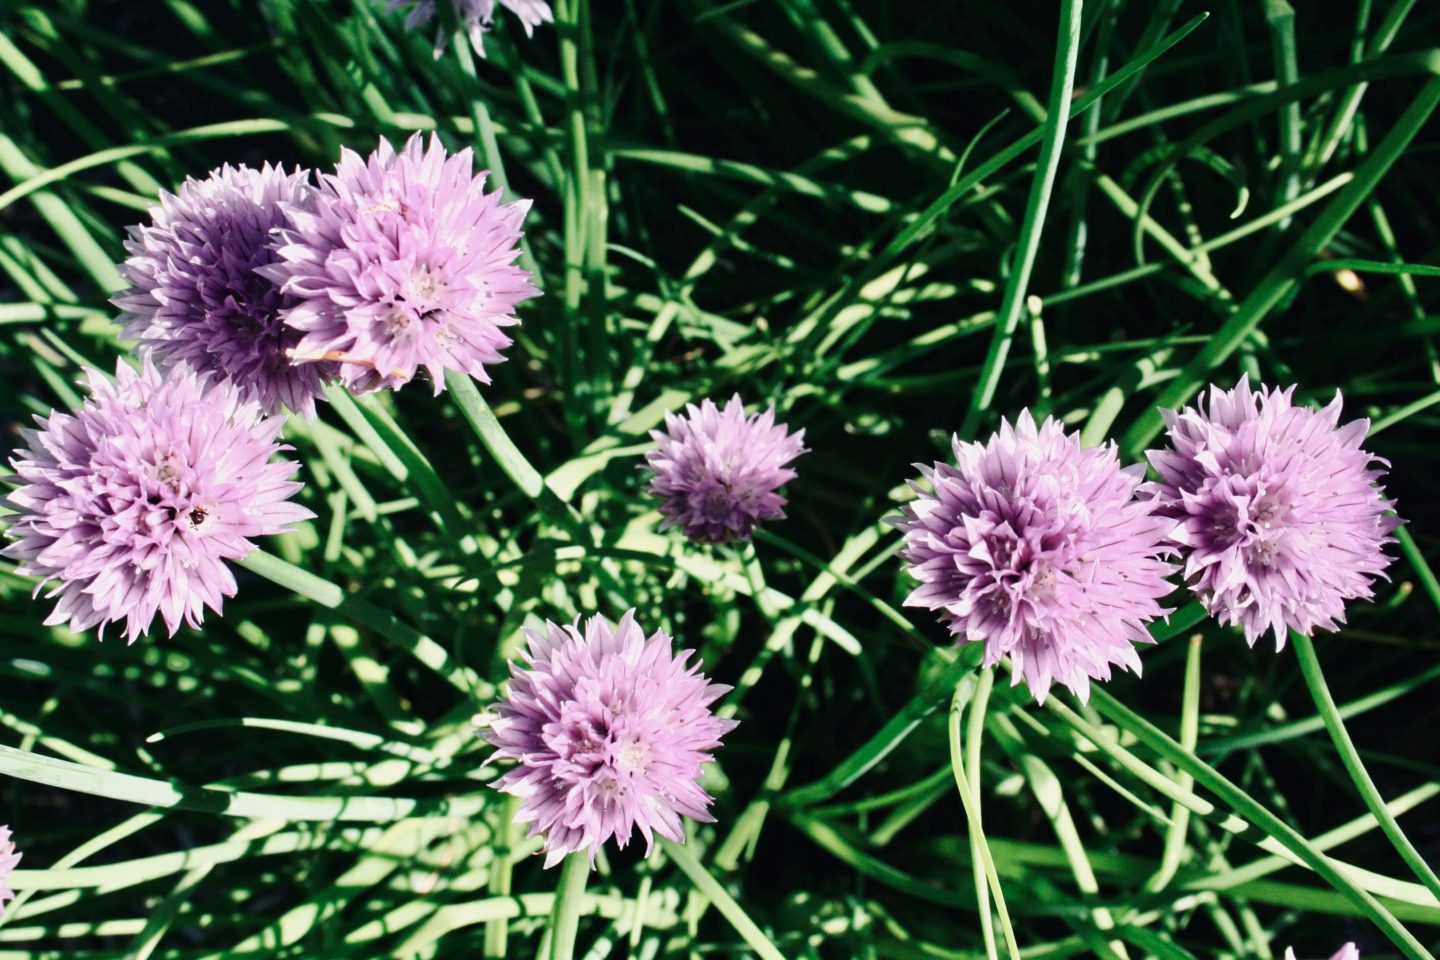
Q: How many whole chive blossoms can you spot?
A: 7